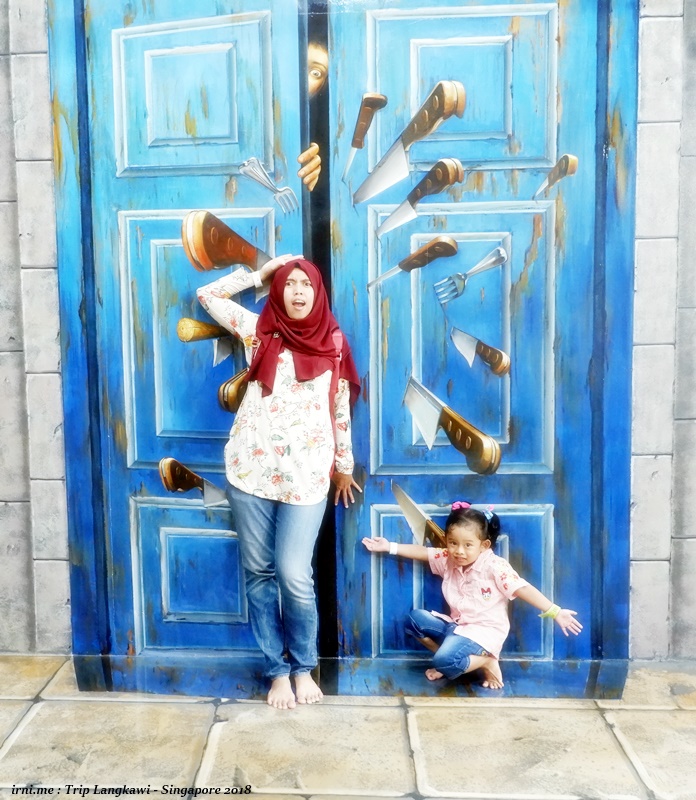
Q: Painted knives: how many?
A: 12